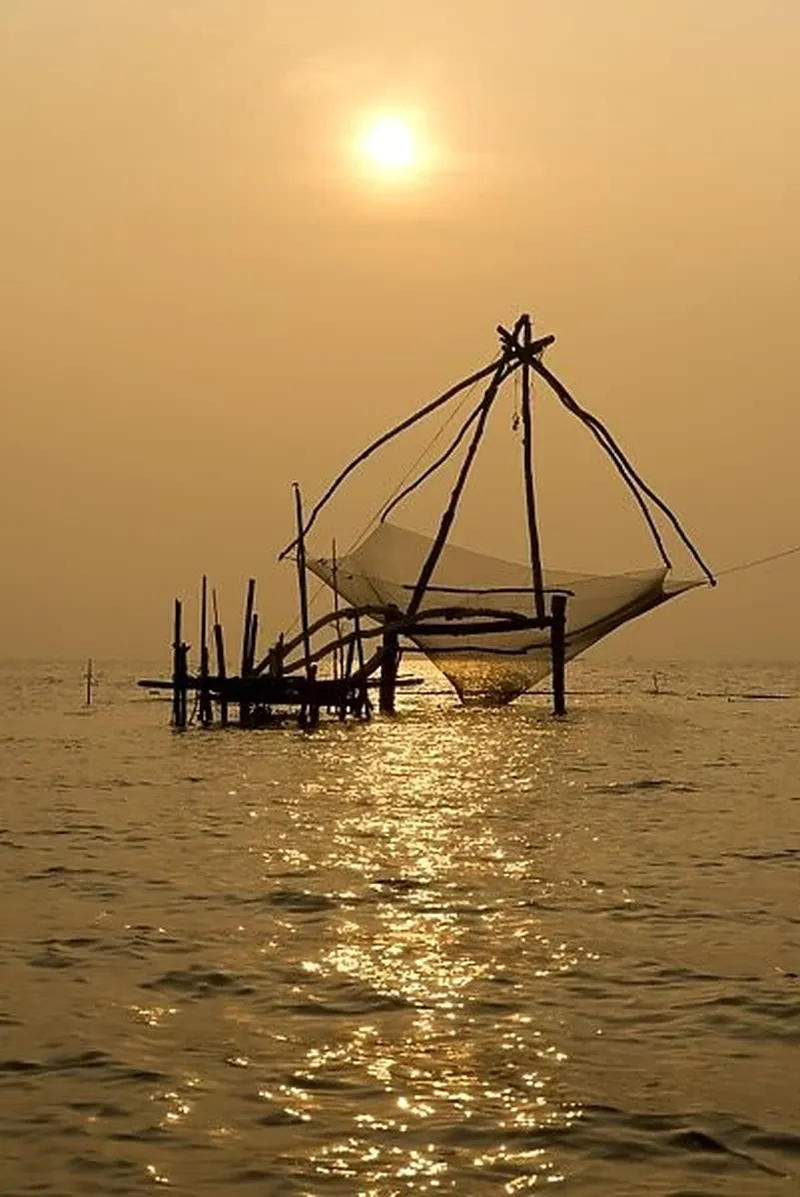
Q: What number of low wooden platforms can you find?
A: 1